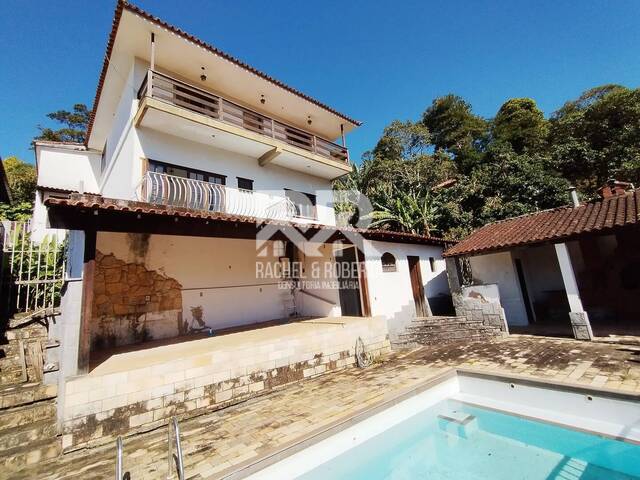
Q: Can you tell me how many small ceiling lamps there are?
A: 3